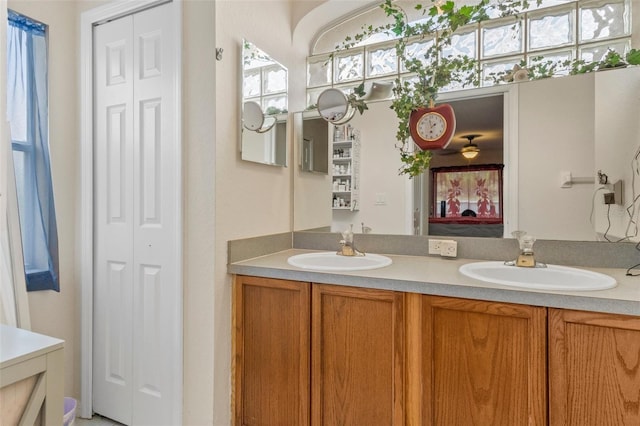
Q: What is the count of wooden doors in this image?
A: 4